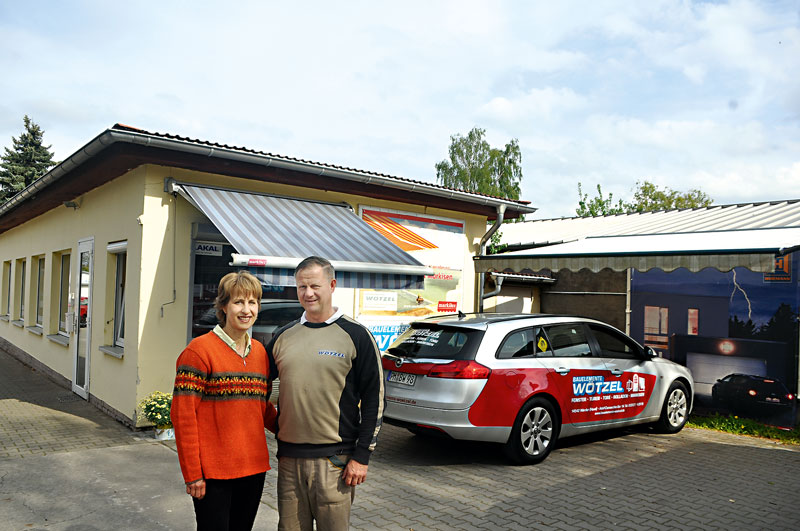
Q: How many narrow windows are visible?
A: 5